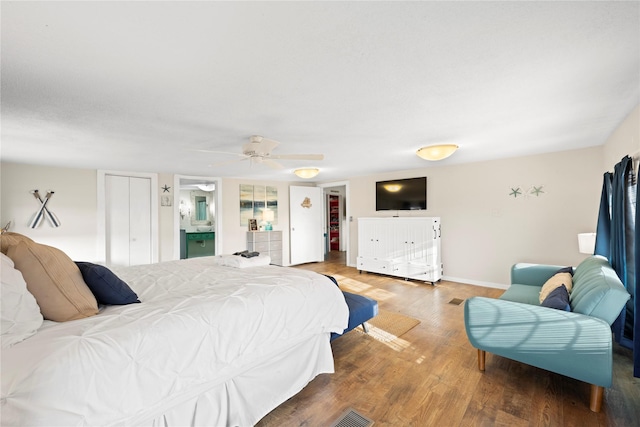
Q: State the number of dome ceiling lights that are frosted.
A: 2